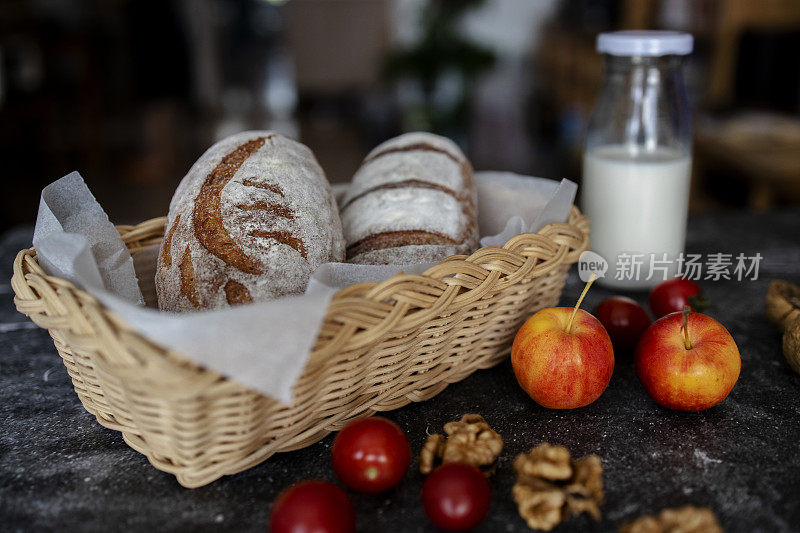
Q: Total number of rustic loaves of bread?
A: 2